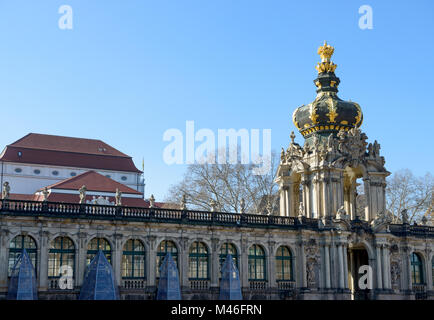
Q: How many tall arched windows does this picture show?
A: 10